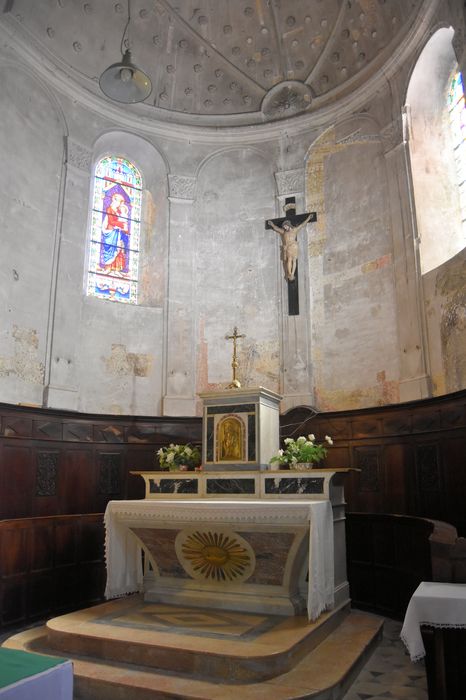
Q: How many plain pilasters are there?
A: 4